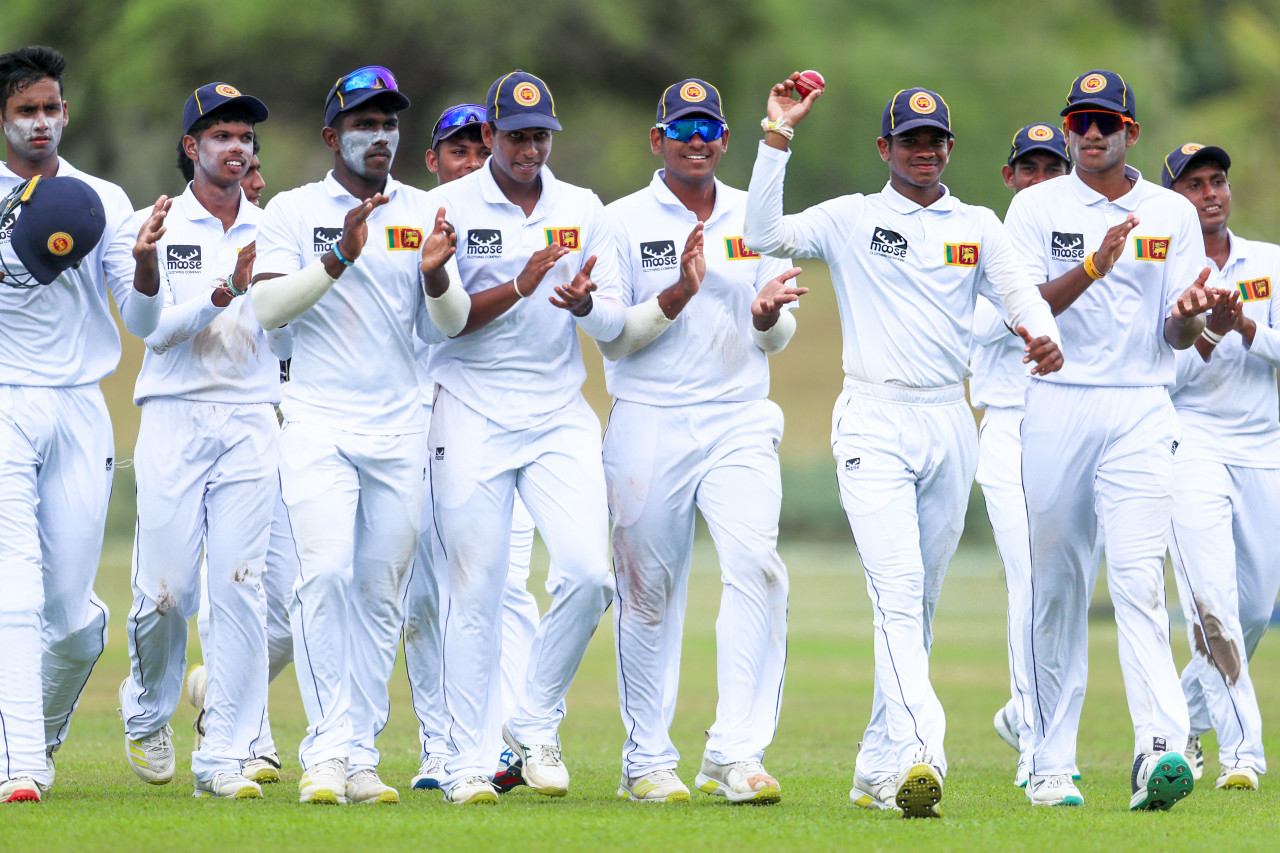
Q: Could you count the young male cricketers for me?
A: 11